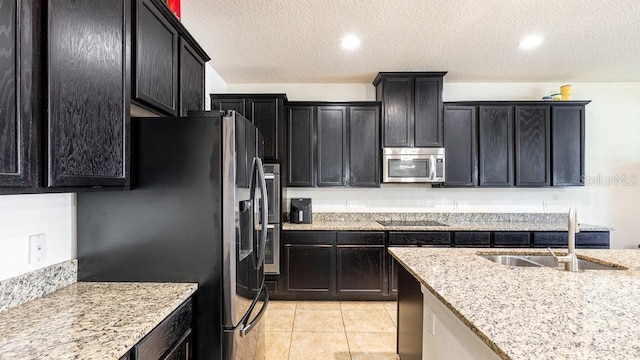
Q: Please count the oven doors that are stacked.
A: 2